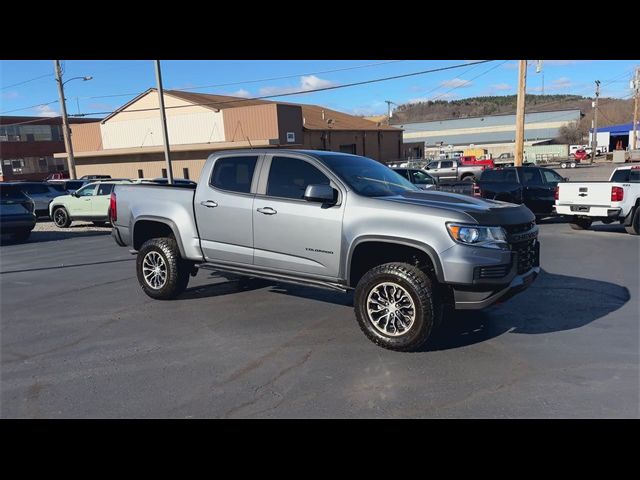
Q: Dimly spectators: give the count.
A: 0